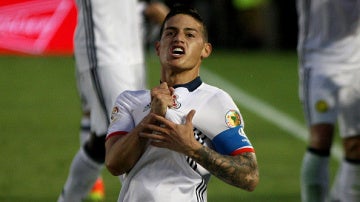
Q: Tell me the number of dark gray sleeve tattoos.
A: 1